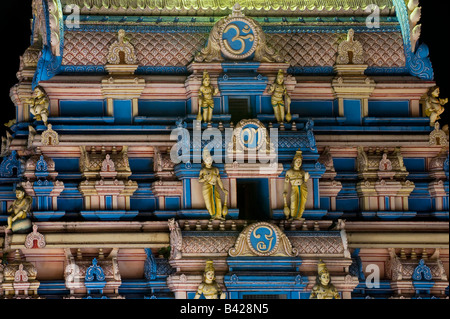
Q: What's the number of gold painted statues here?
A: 9